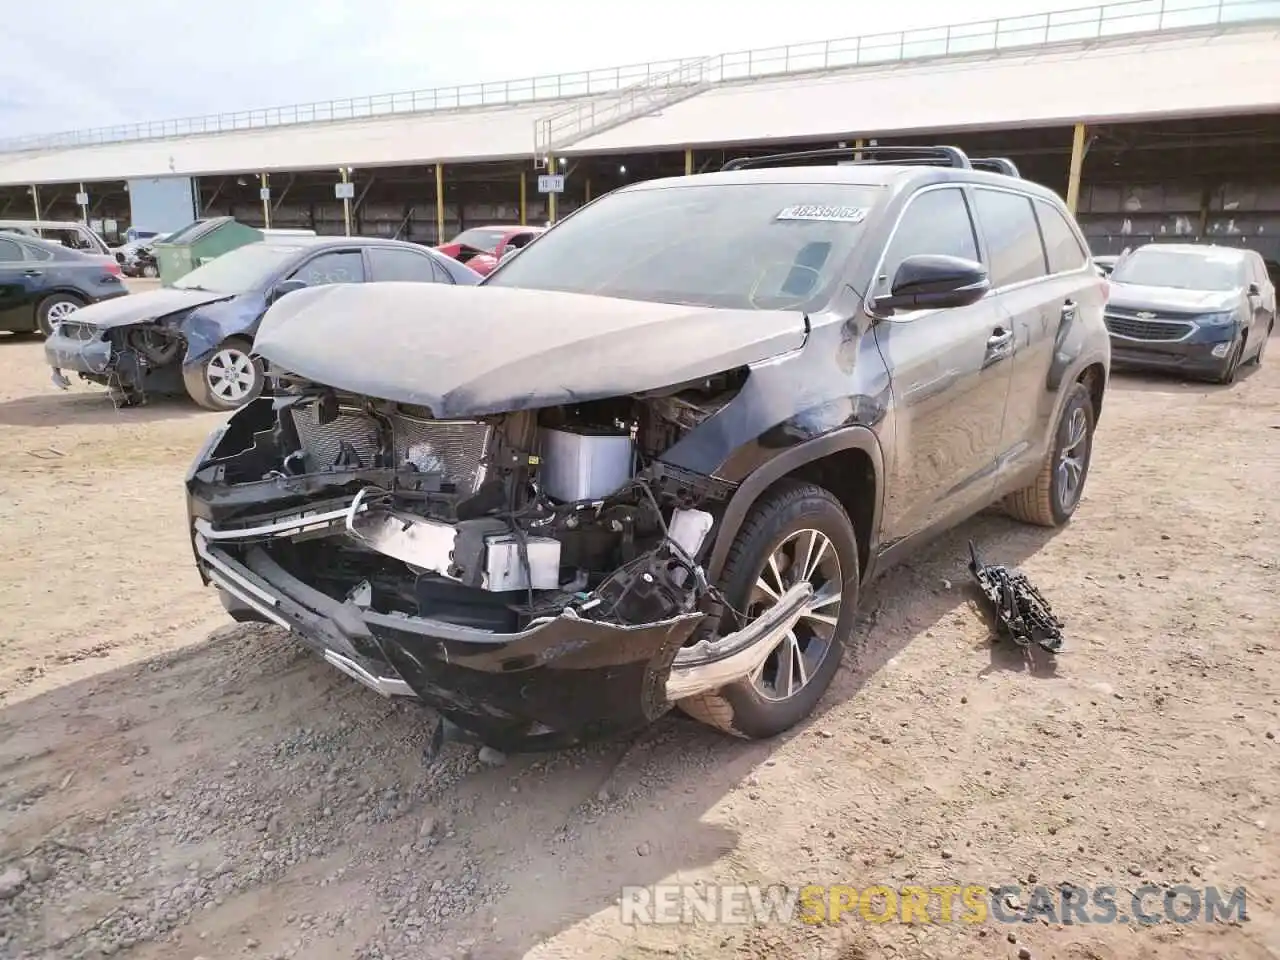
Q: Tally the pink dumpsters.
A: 0